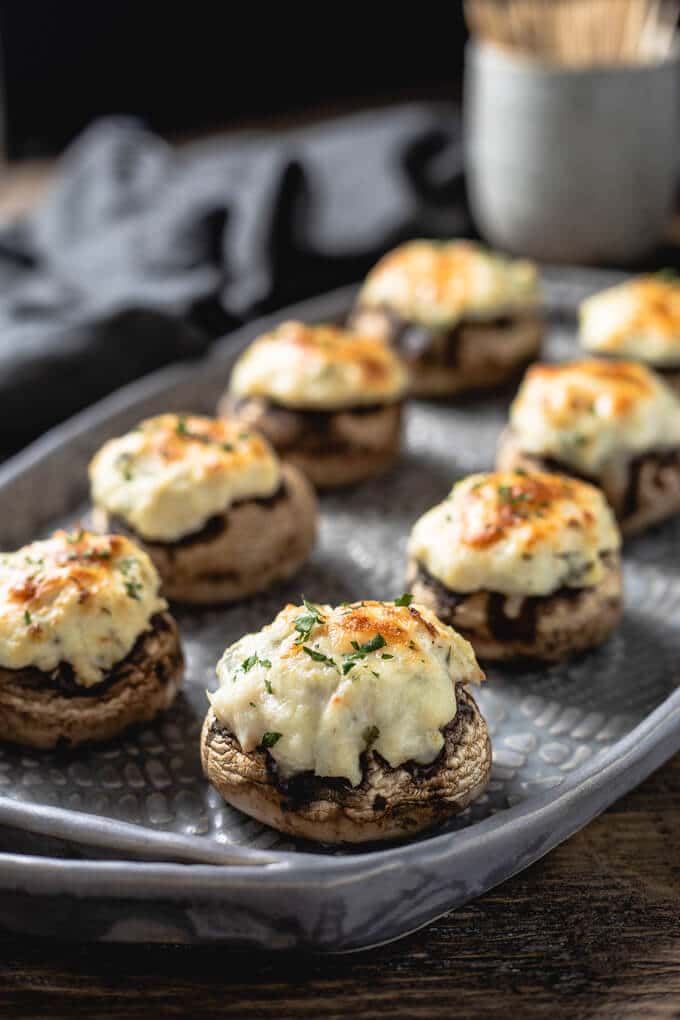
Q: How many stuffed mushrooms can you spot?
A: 8